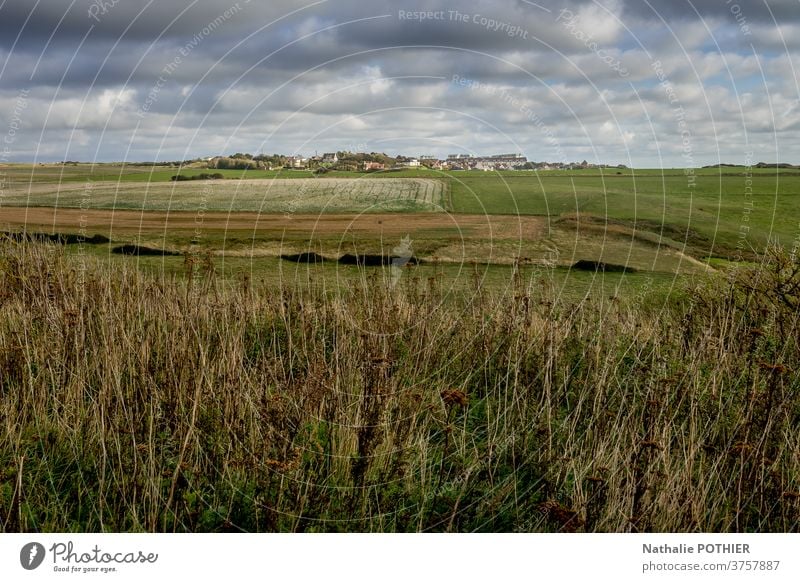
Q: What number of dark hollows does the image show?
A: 5